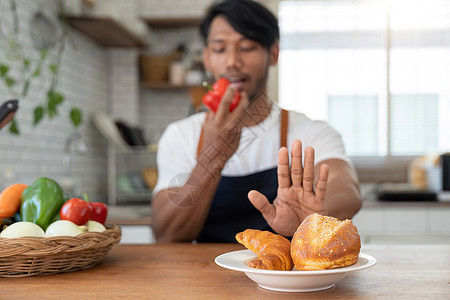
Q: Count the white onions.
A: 3